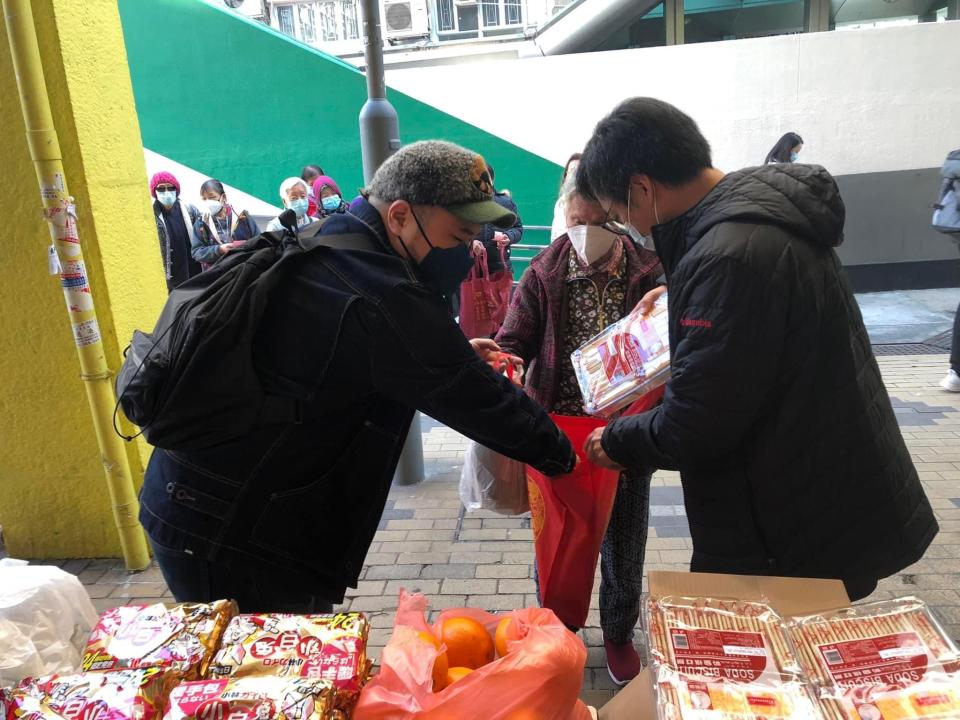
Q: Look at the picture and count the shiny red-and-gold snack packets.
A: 4